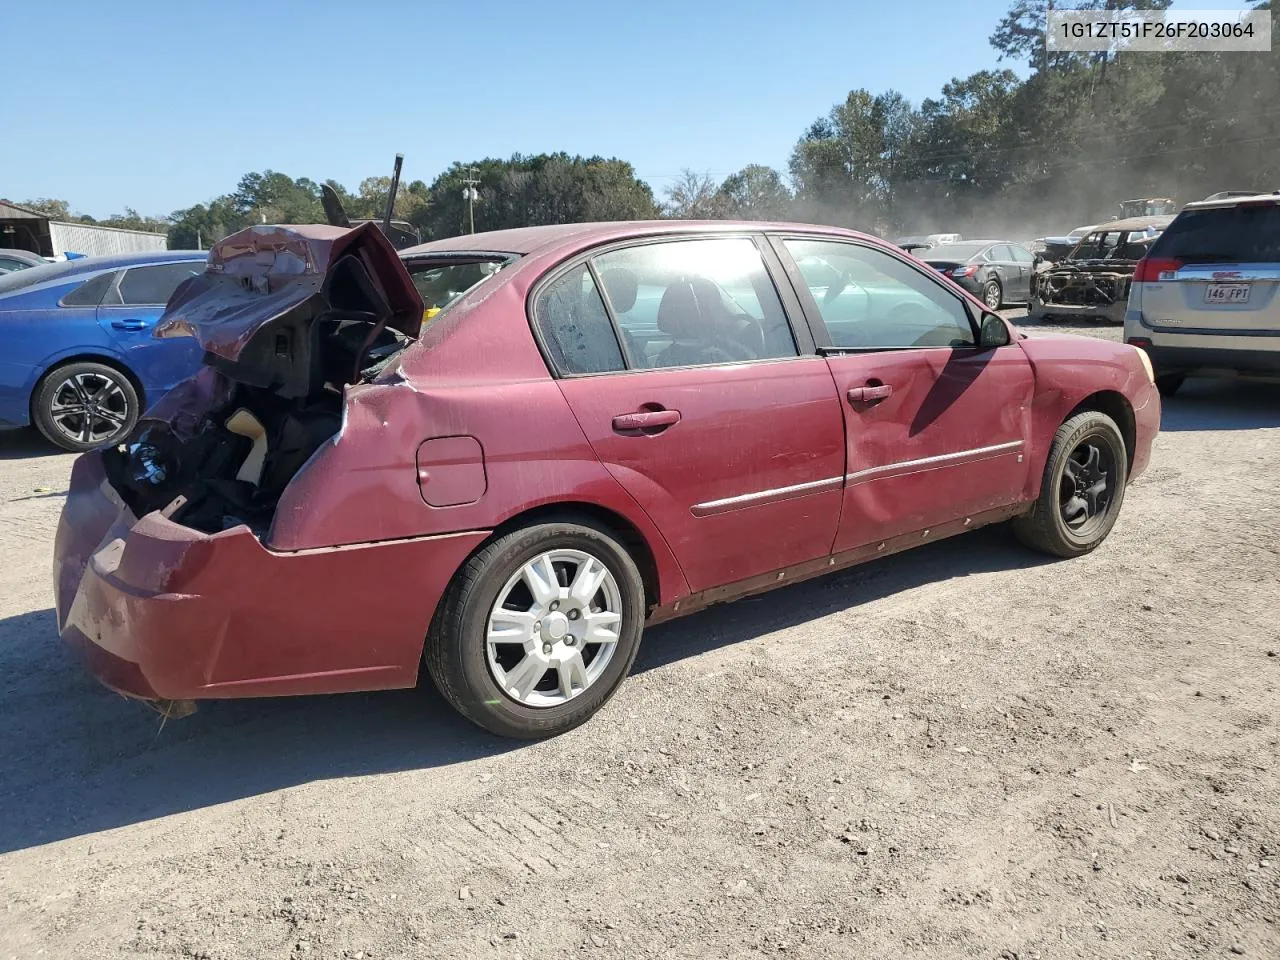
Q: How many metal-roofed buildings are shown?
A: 1